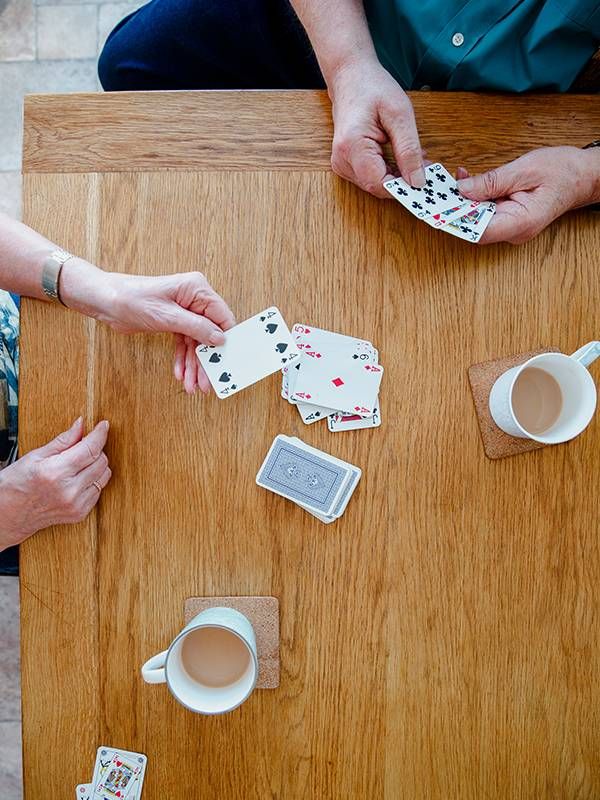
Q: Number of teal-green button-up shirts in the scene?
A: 1